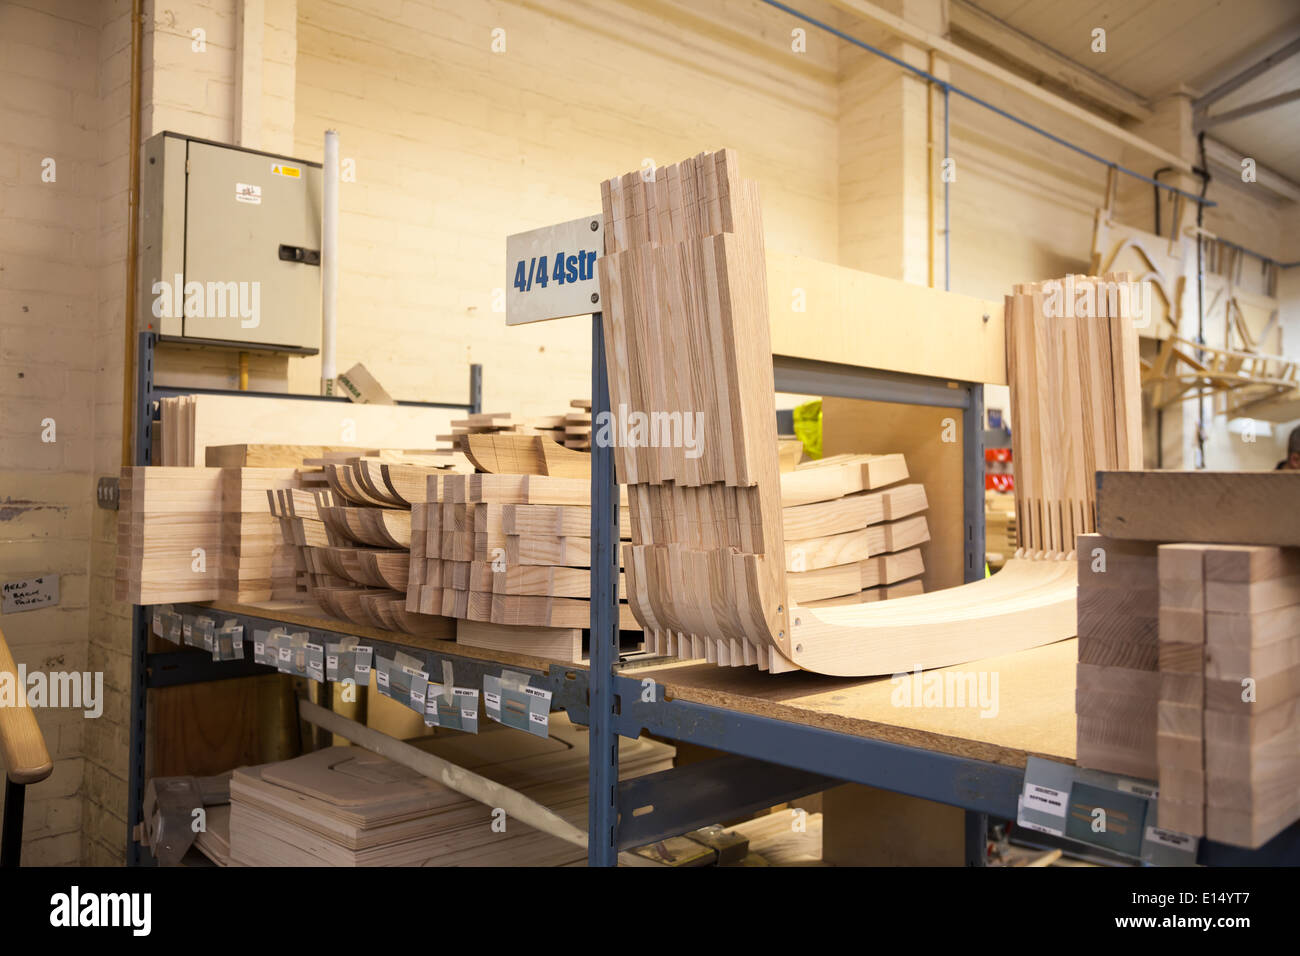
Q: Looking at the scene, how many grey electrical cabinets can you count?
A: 1